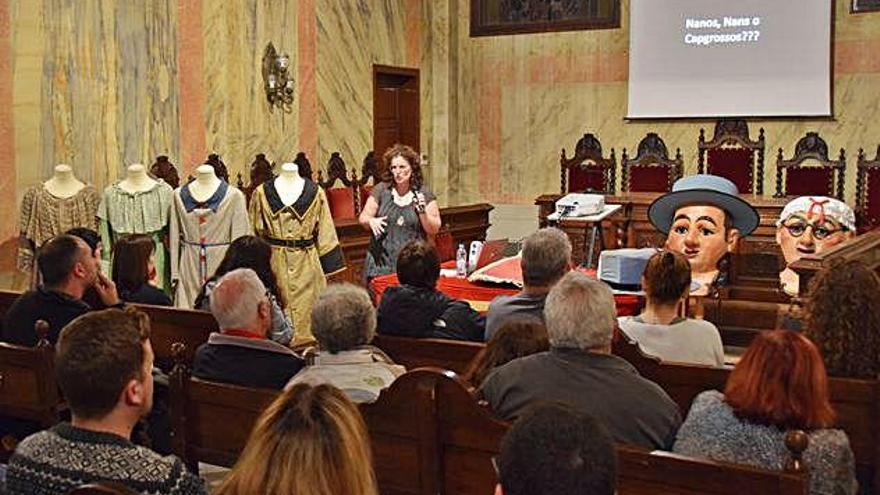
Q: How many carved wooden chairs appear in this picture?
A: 11